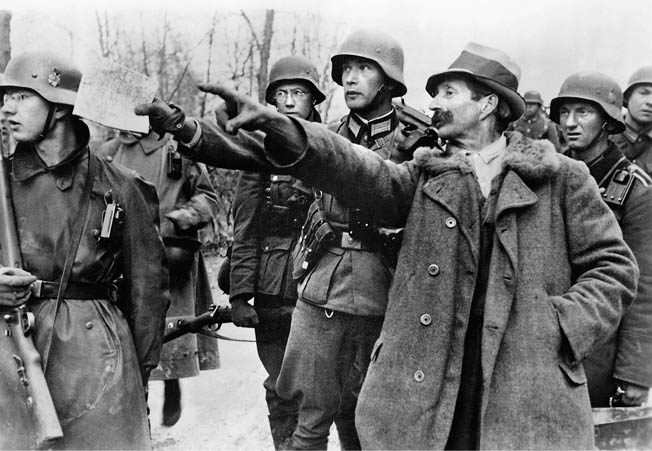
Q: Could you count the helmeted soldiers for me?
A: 6